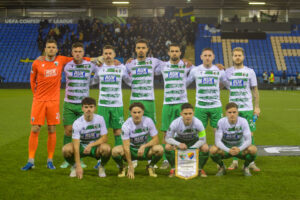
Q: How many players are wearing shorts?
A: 11